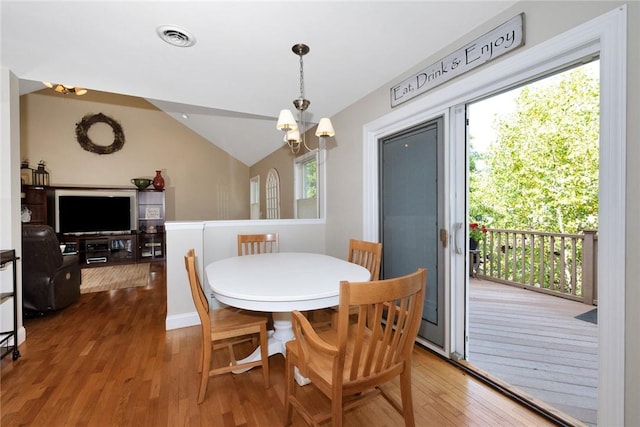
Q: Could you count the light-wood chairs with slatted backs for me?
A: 4